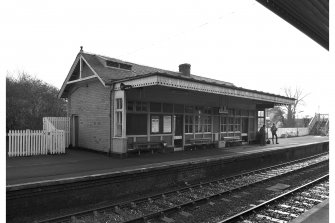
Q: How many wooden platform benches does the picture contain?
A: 3